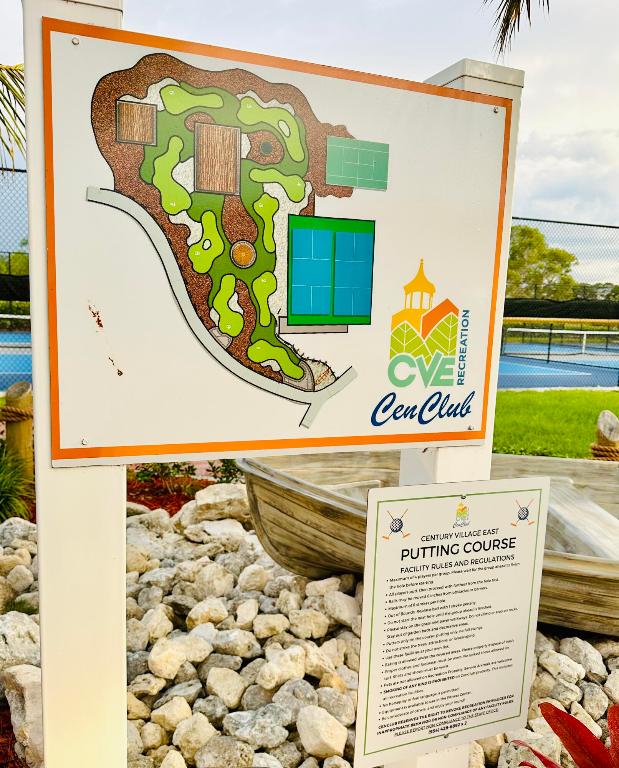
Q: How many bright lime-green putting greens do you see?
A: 9